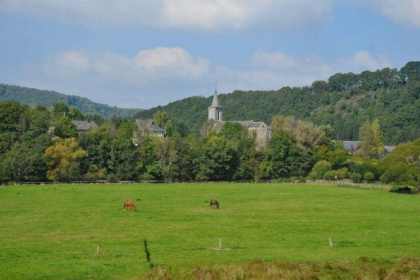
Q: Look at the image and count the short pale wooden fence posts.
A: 3